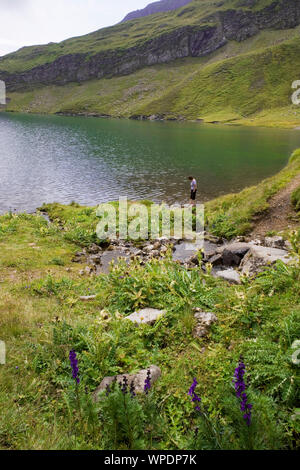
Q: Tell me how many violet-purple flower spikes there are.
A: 4